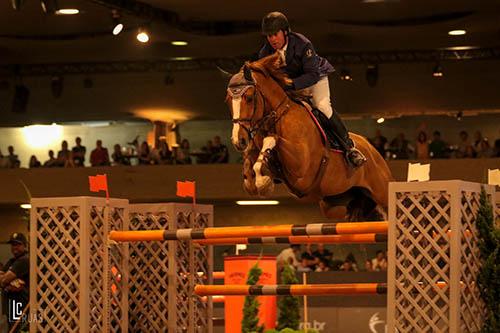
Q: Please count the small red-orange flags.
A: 2